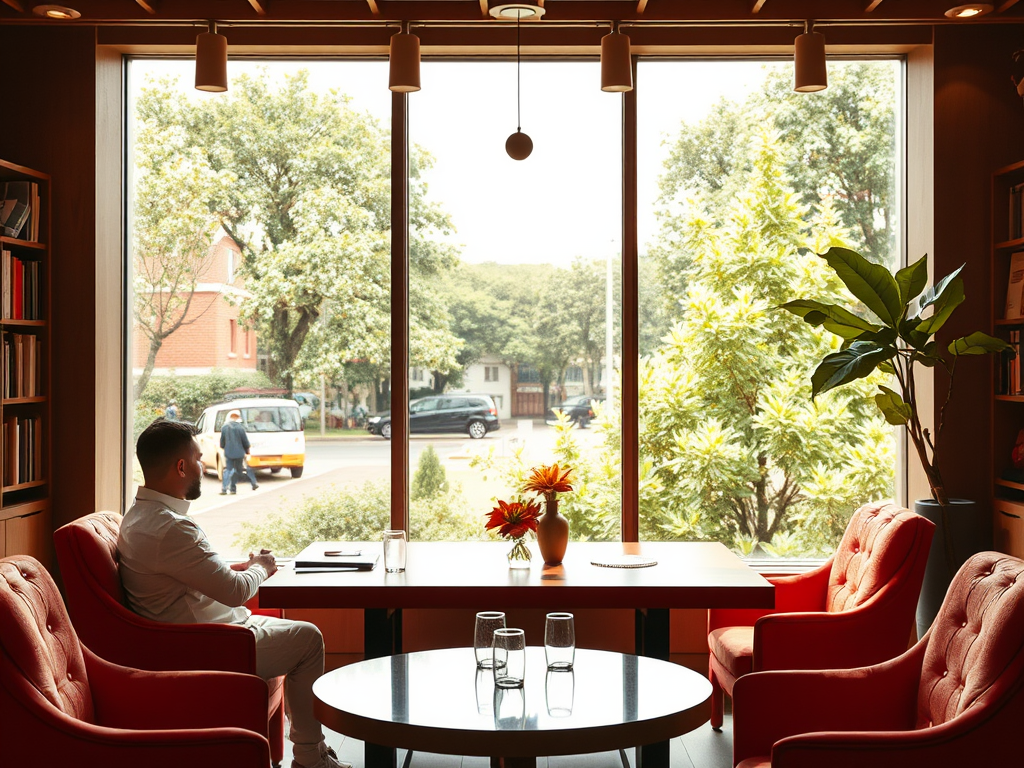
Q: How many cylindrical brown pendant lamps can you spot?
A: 4